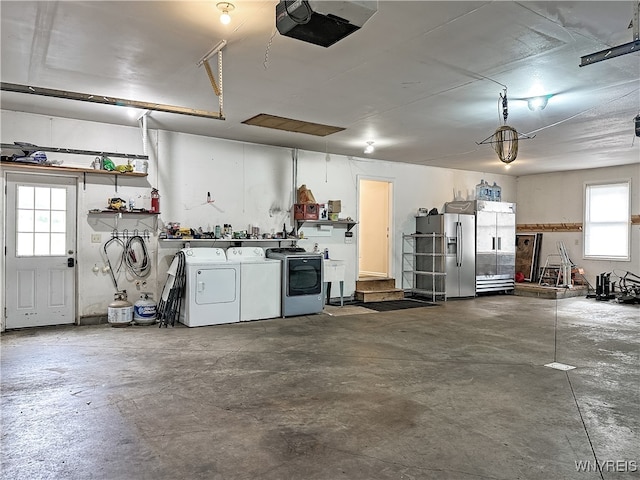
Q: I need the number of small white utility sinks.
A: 1